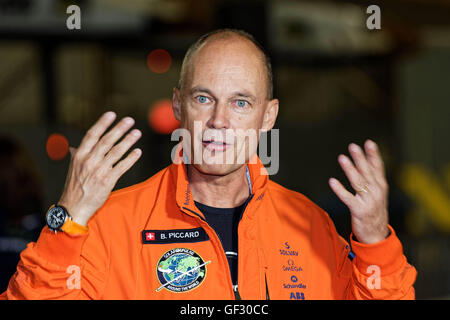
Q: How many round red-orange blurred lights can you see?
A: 3